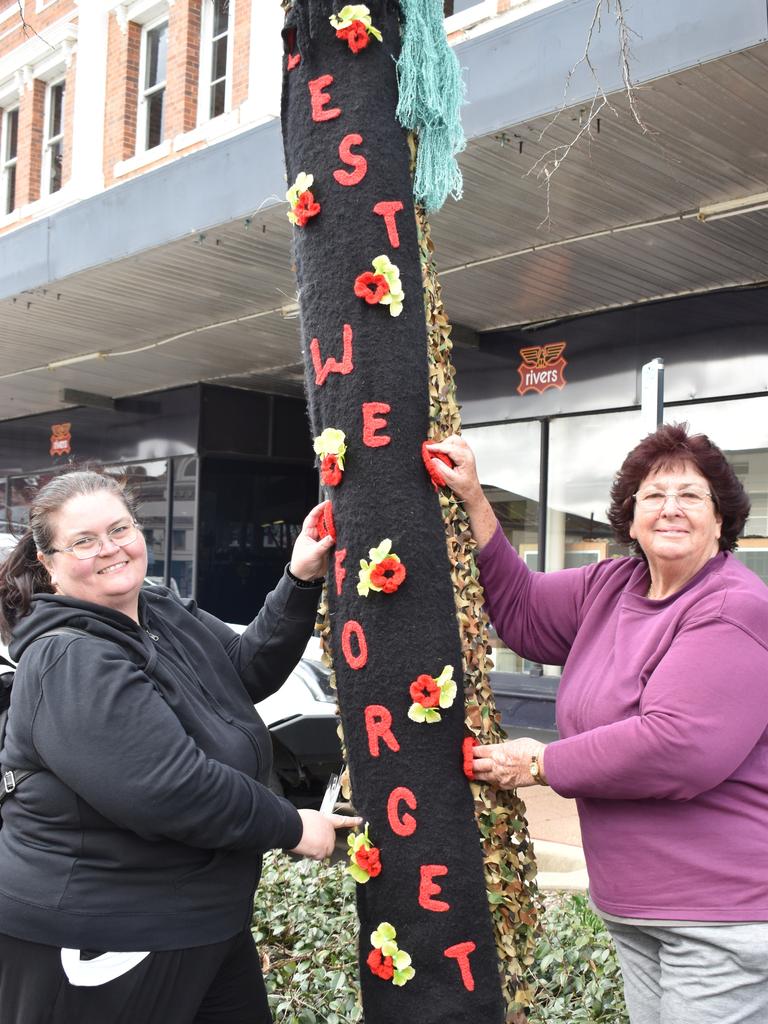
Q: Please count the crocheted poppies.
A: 11